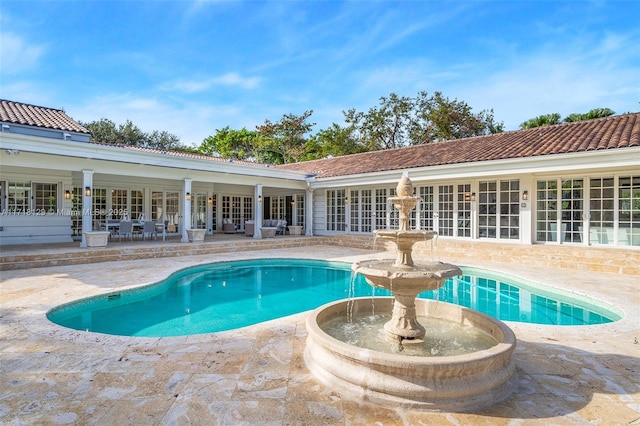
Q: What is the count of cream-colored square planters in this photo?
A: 4